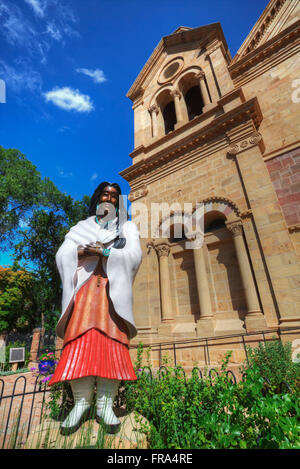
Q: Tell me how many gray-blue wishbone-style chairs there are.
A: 0